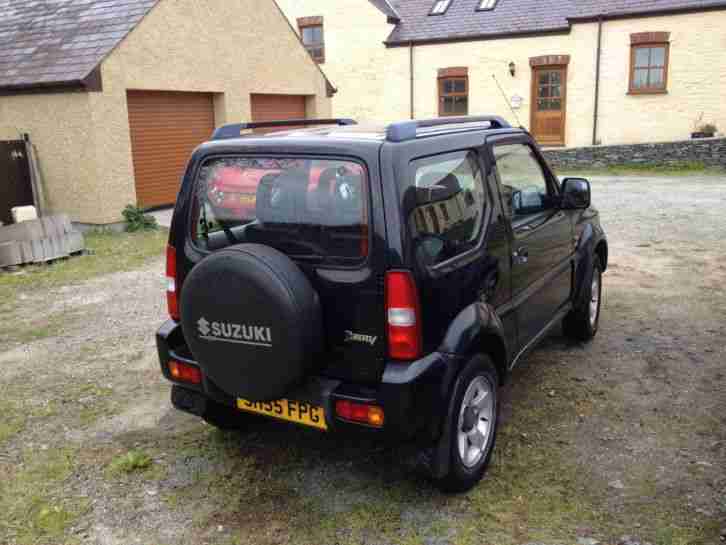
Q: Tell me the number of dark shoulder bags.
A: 0